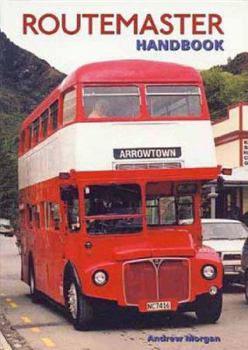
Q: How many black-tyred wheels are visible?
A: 3